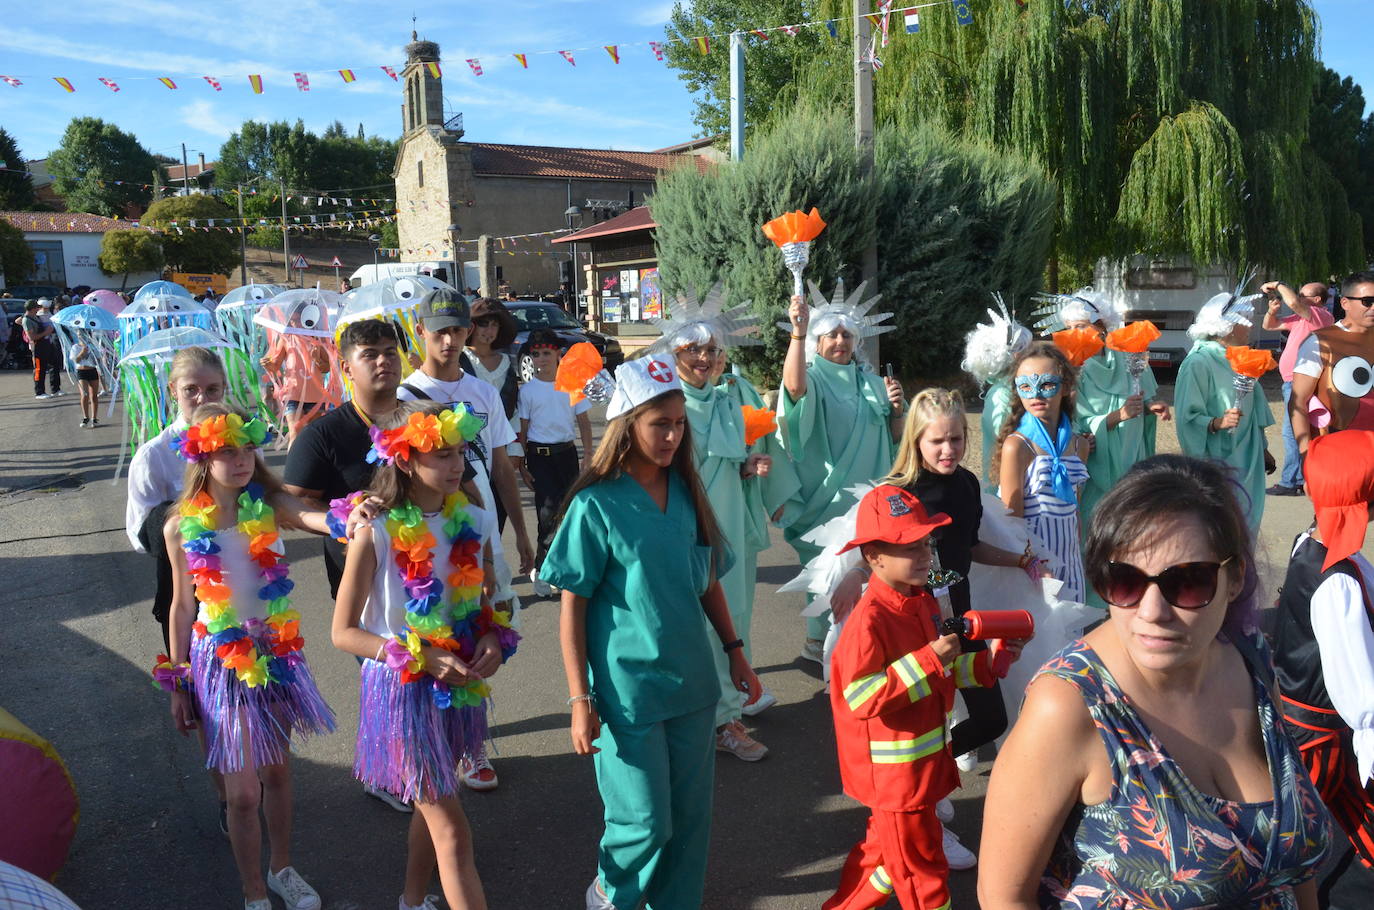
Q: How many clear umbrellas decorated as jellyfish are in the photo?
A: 5